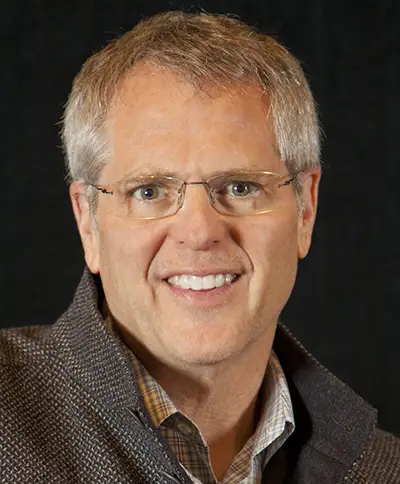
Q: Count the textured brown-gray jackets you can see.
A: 1